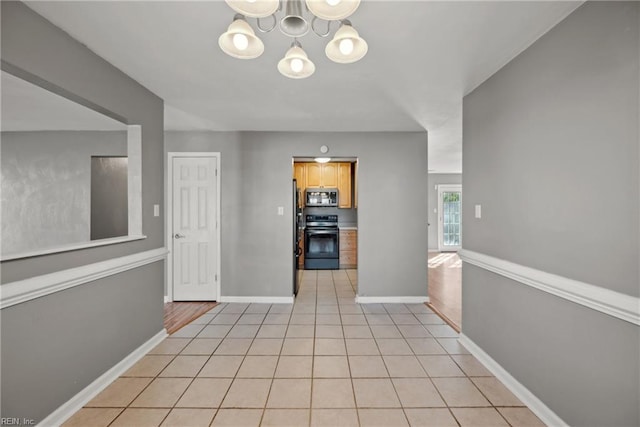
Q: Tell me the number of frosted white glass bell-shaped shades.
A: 5